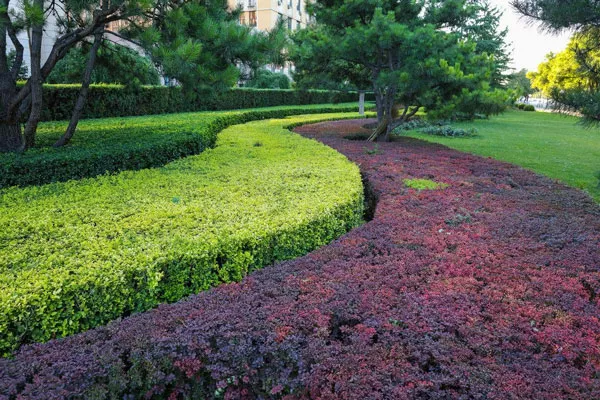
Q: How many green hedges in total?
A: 3